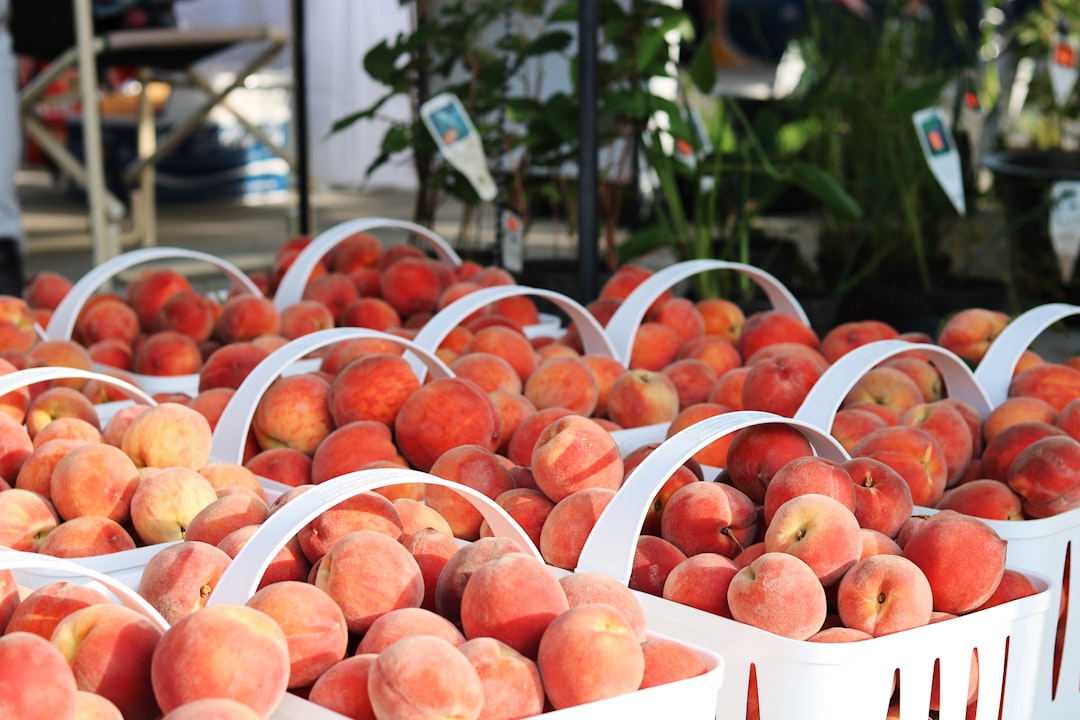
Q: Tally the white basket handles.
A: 11